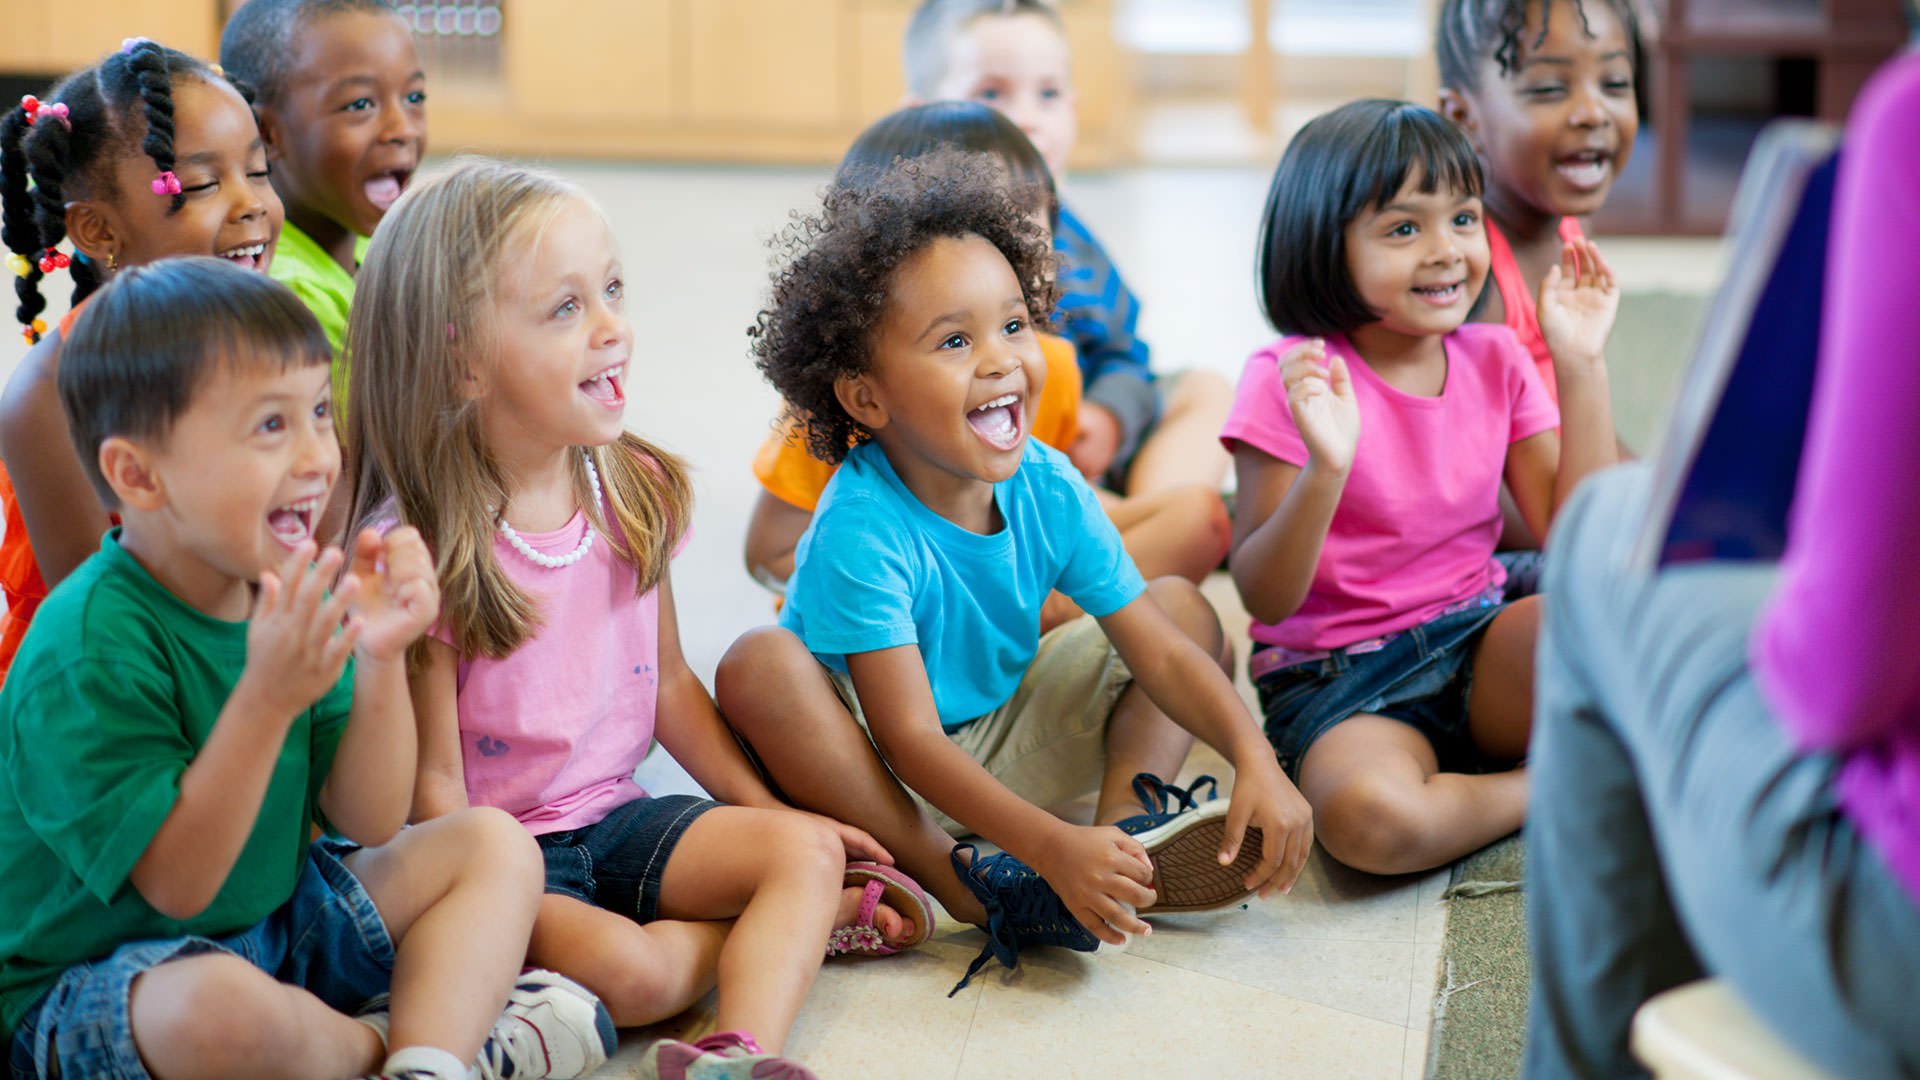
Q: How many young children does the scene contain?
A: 9